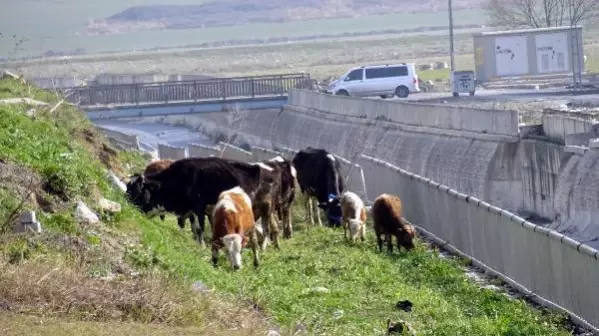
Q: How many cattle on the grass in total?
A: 7